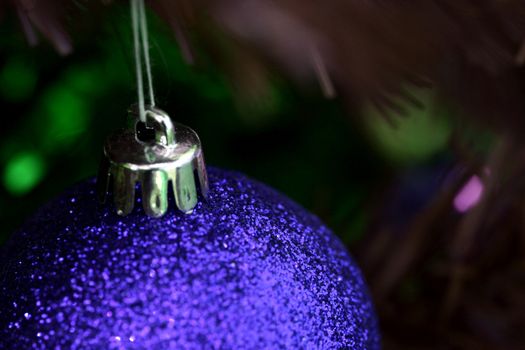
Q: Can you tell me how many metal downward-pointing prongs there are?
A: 5